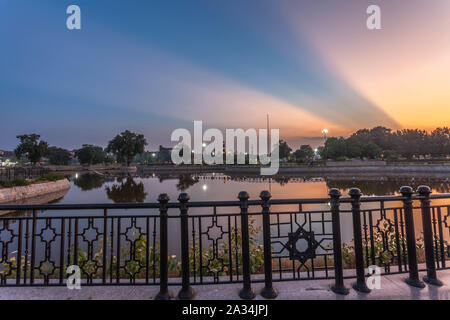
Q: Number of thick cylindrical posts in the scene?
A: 8